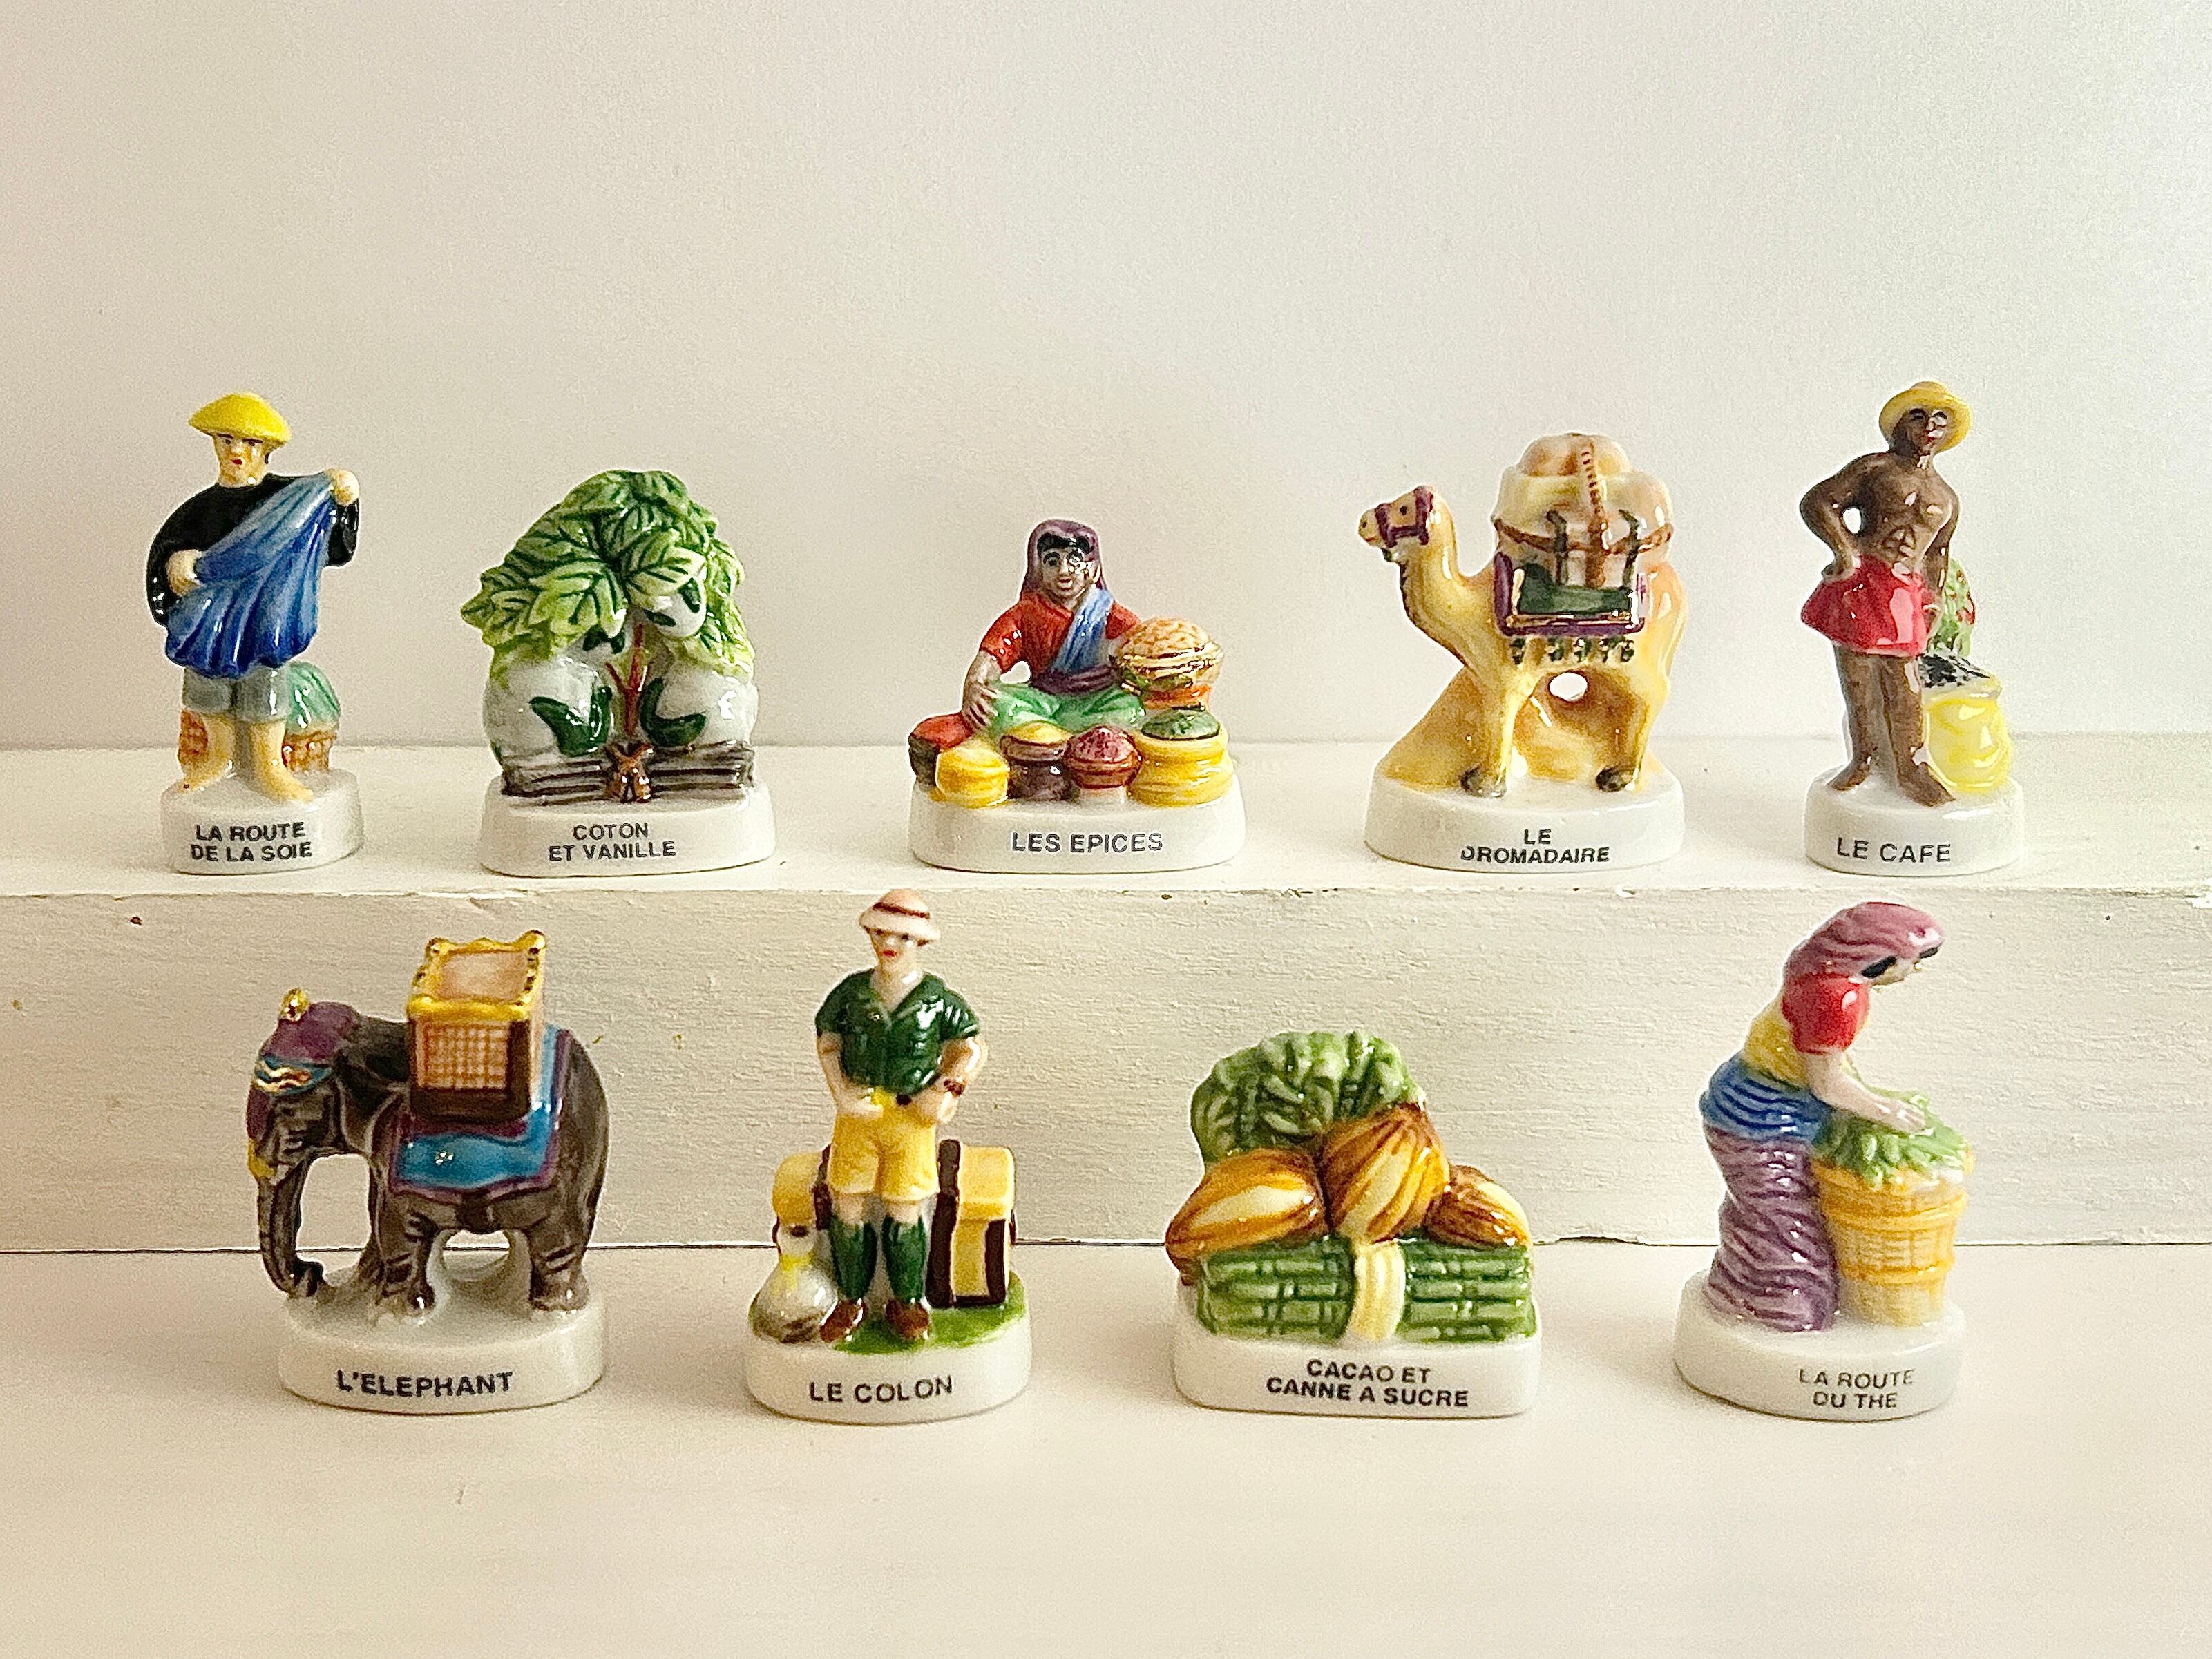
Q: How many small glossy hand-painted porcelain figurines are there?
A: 9